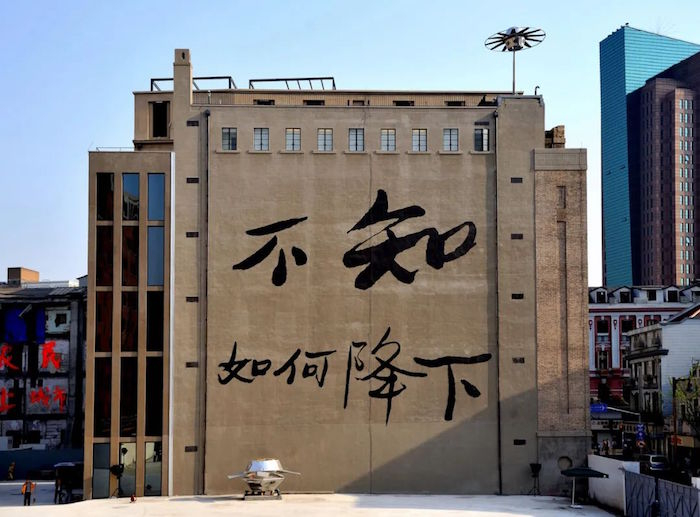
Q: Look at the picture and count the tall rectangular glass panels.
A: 15